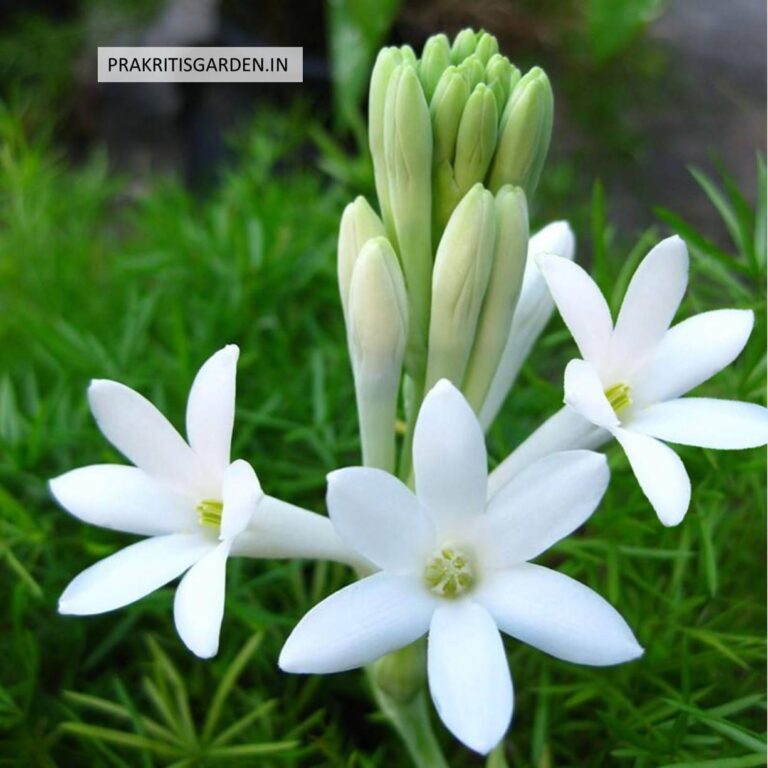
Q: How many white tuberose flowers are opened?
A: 3